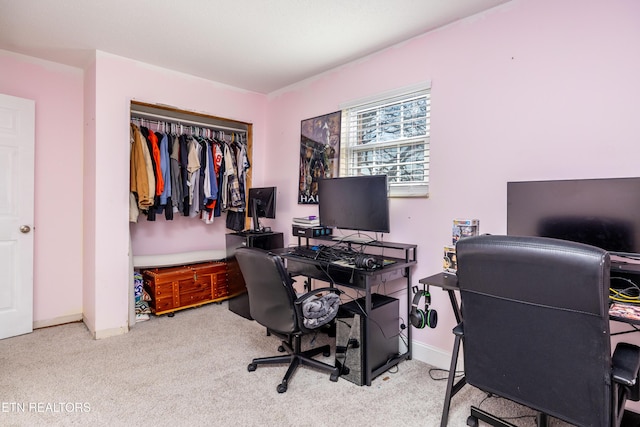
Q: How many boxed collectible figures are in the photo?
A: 2